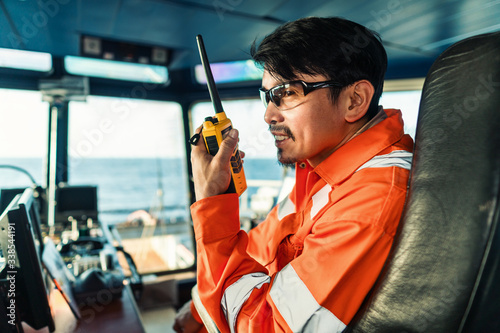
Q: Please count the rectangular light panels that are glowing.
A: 3